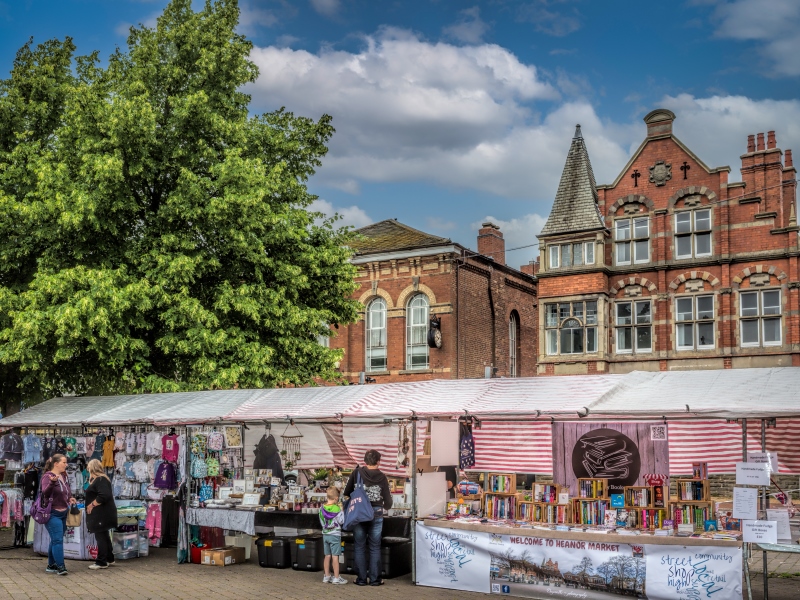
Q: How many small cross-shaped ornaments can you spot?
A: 2